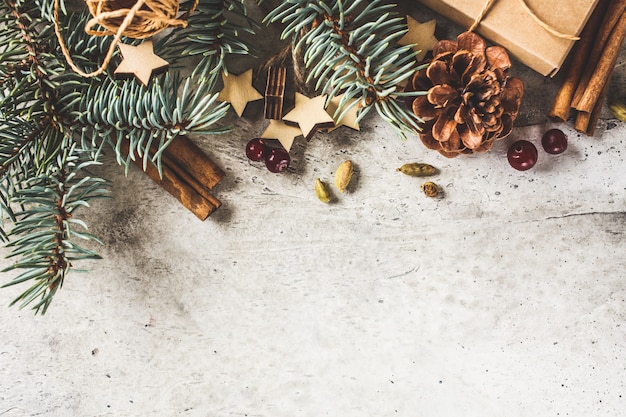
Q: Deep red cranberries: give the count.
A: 4